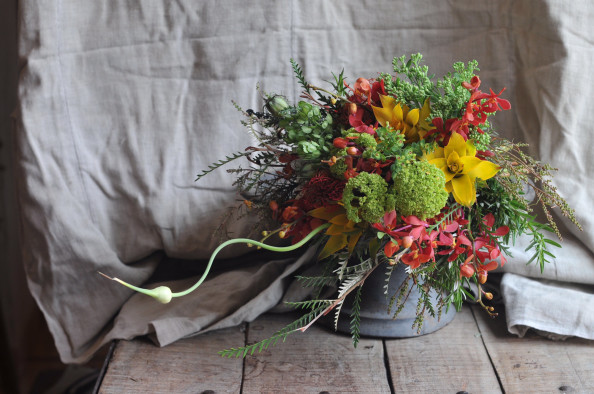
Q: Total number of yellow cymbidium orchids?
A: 3